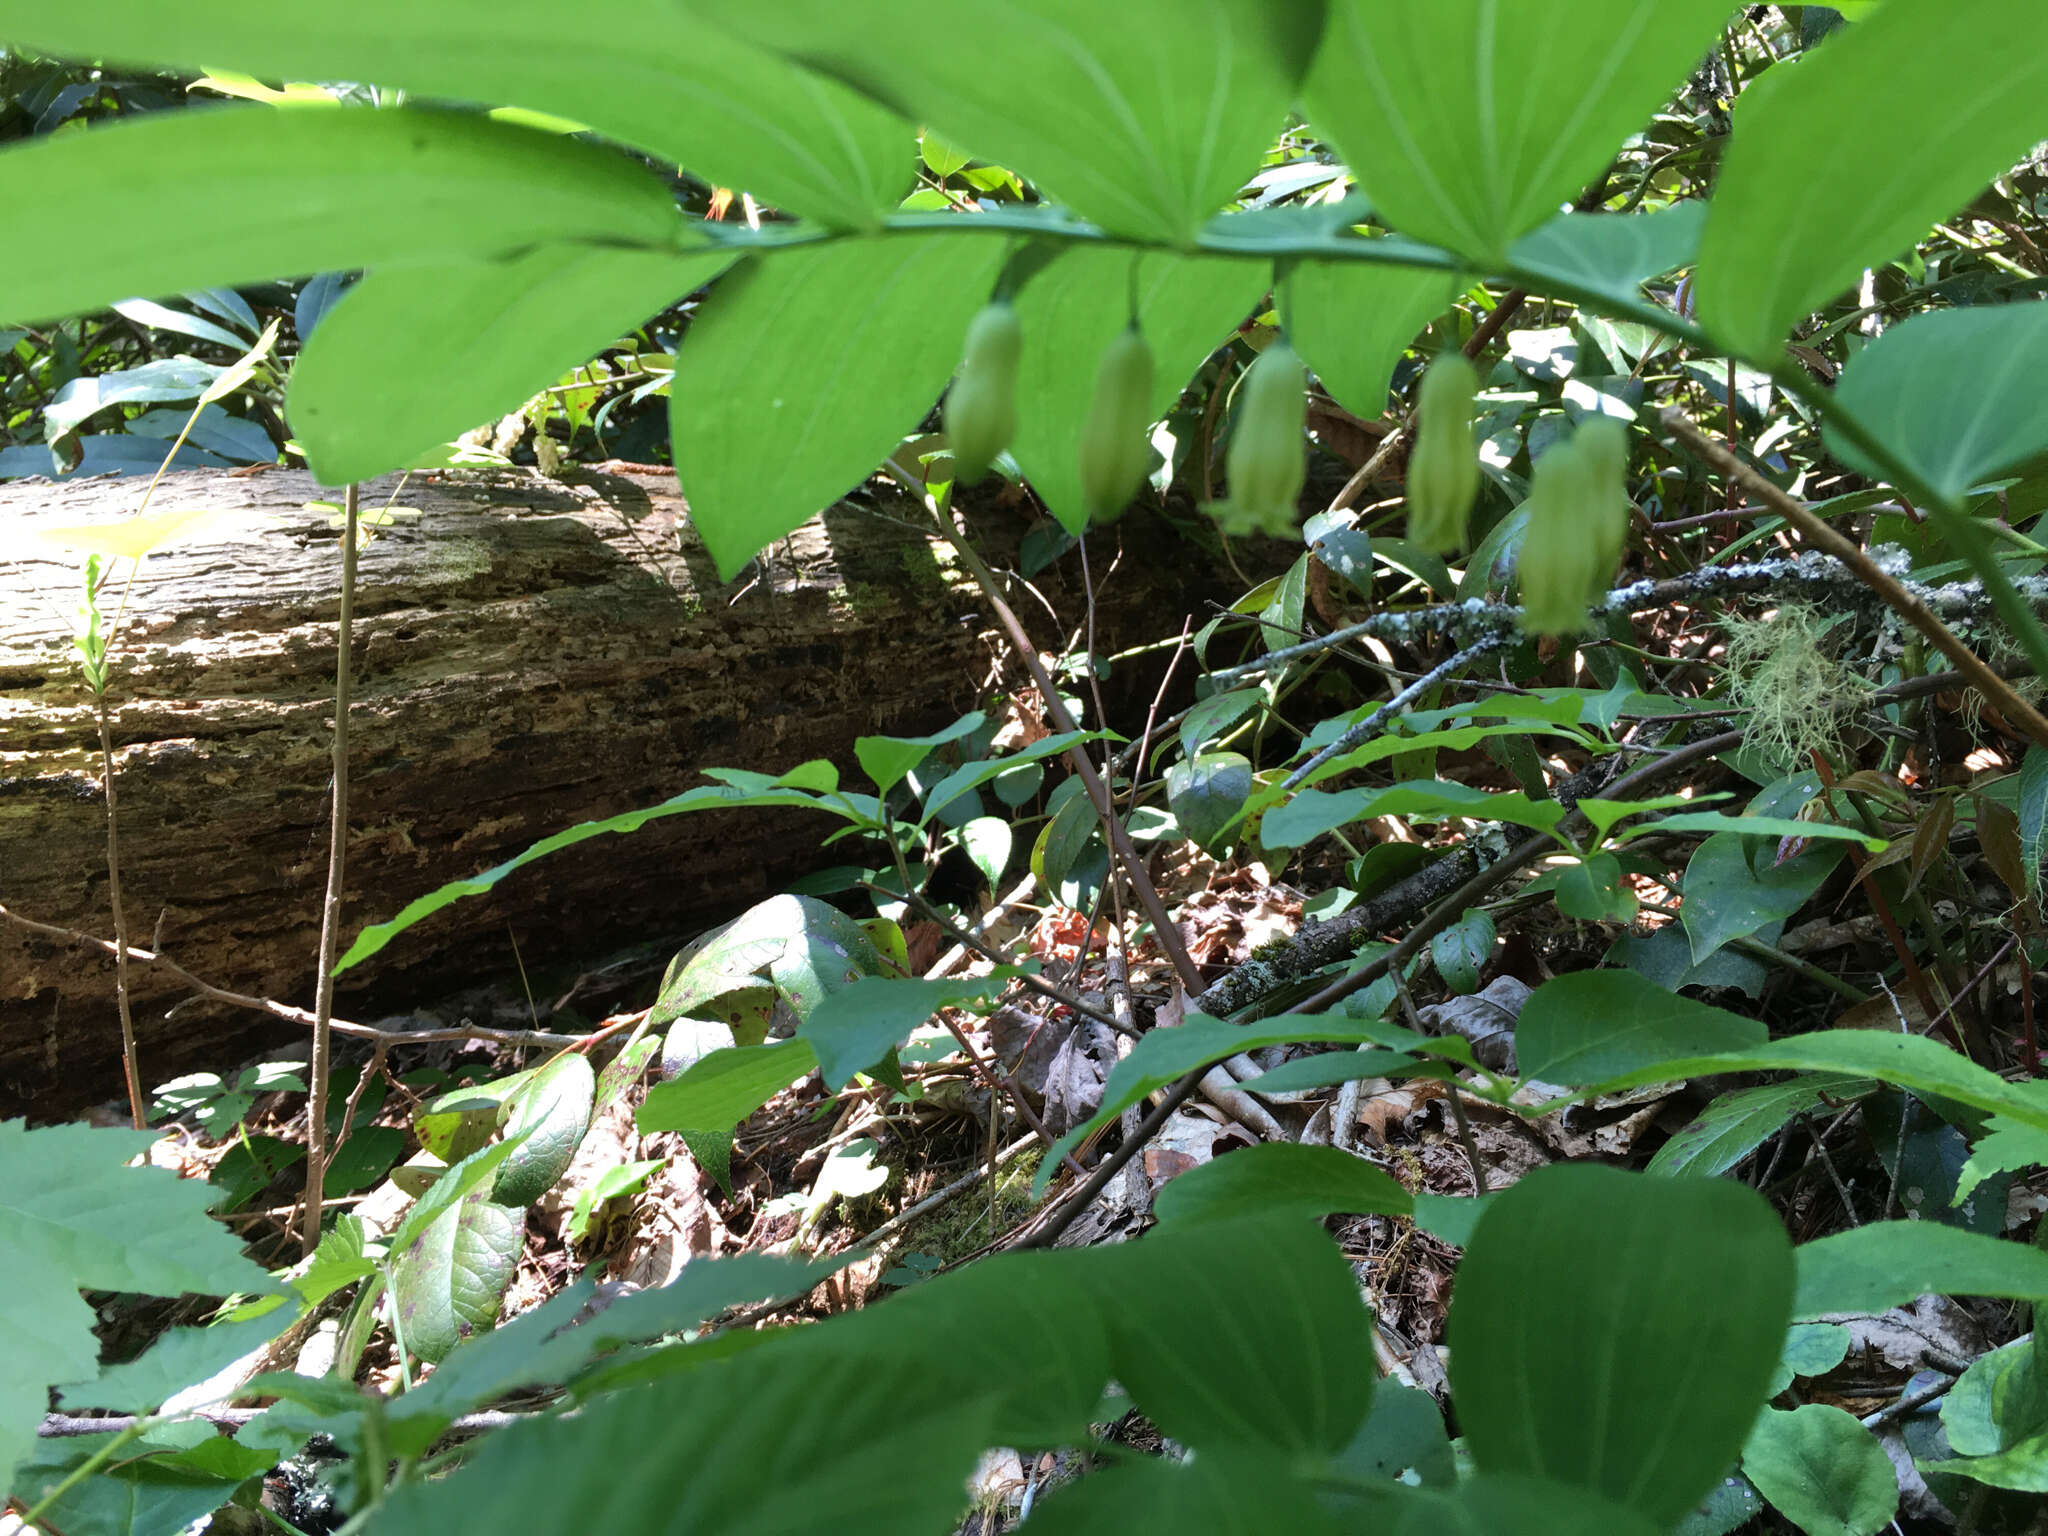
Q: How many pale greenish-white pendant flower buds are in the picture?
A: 6